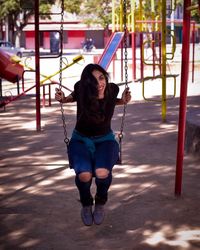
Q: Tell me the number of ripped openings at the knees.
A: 2